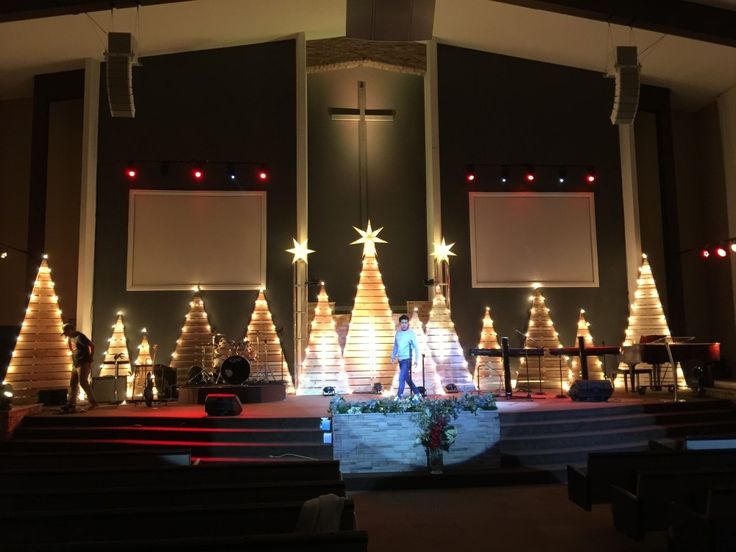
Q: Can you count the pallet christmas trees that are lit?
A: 13